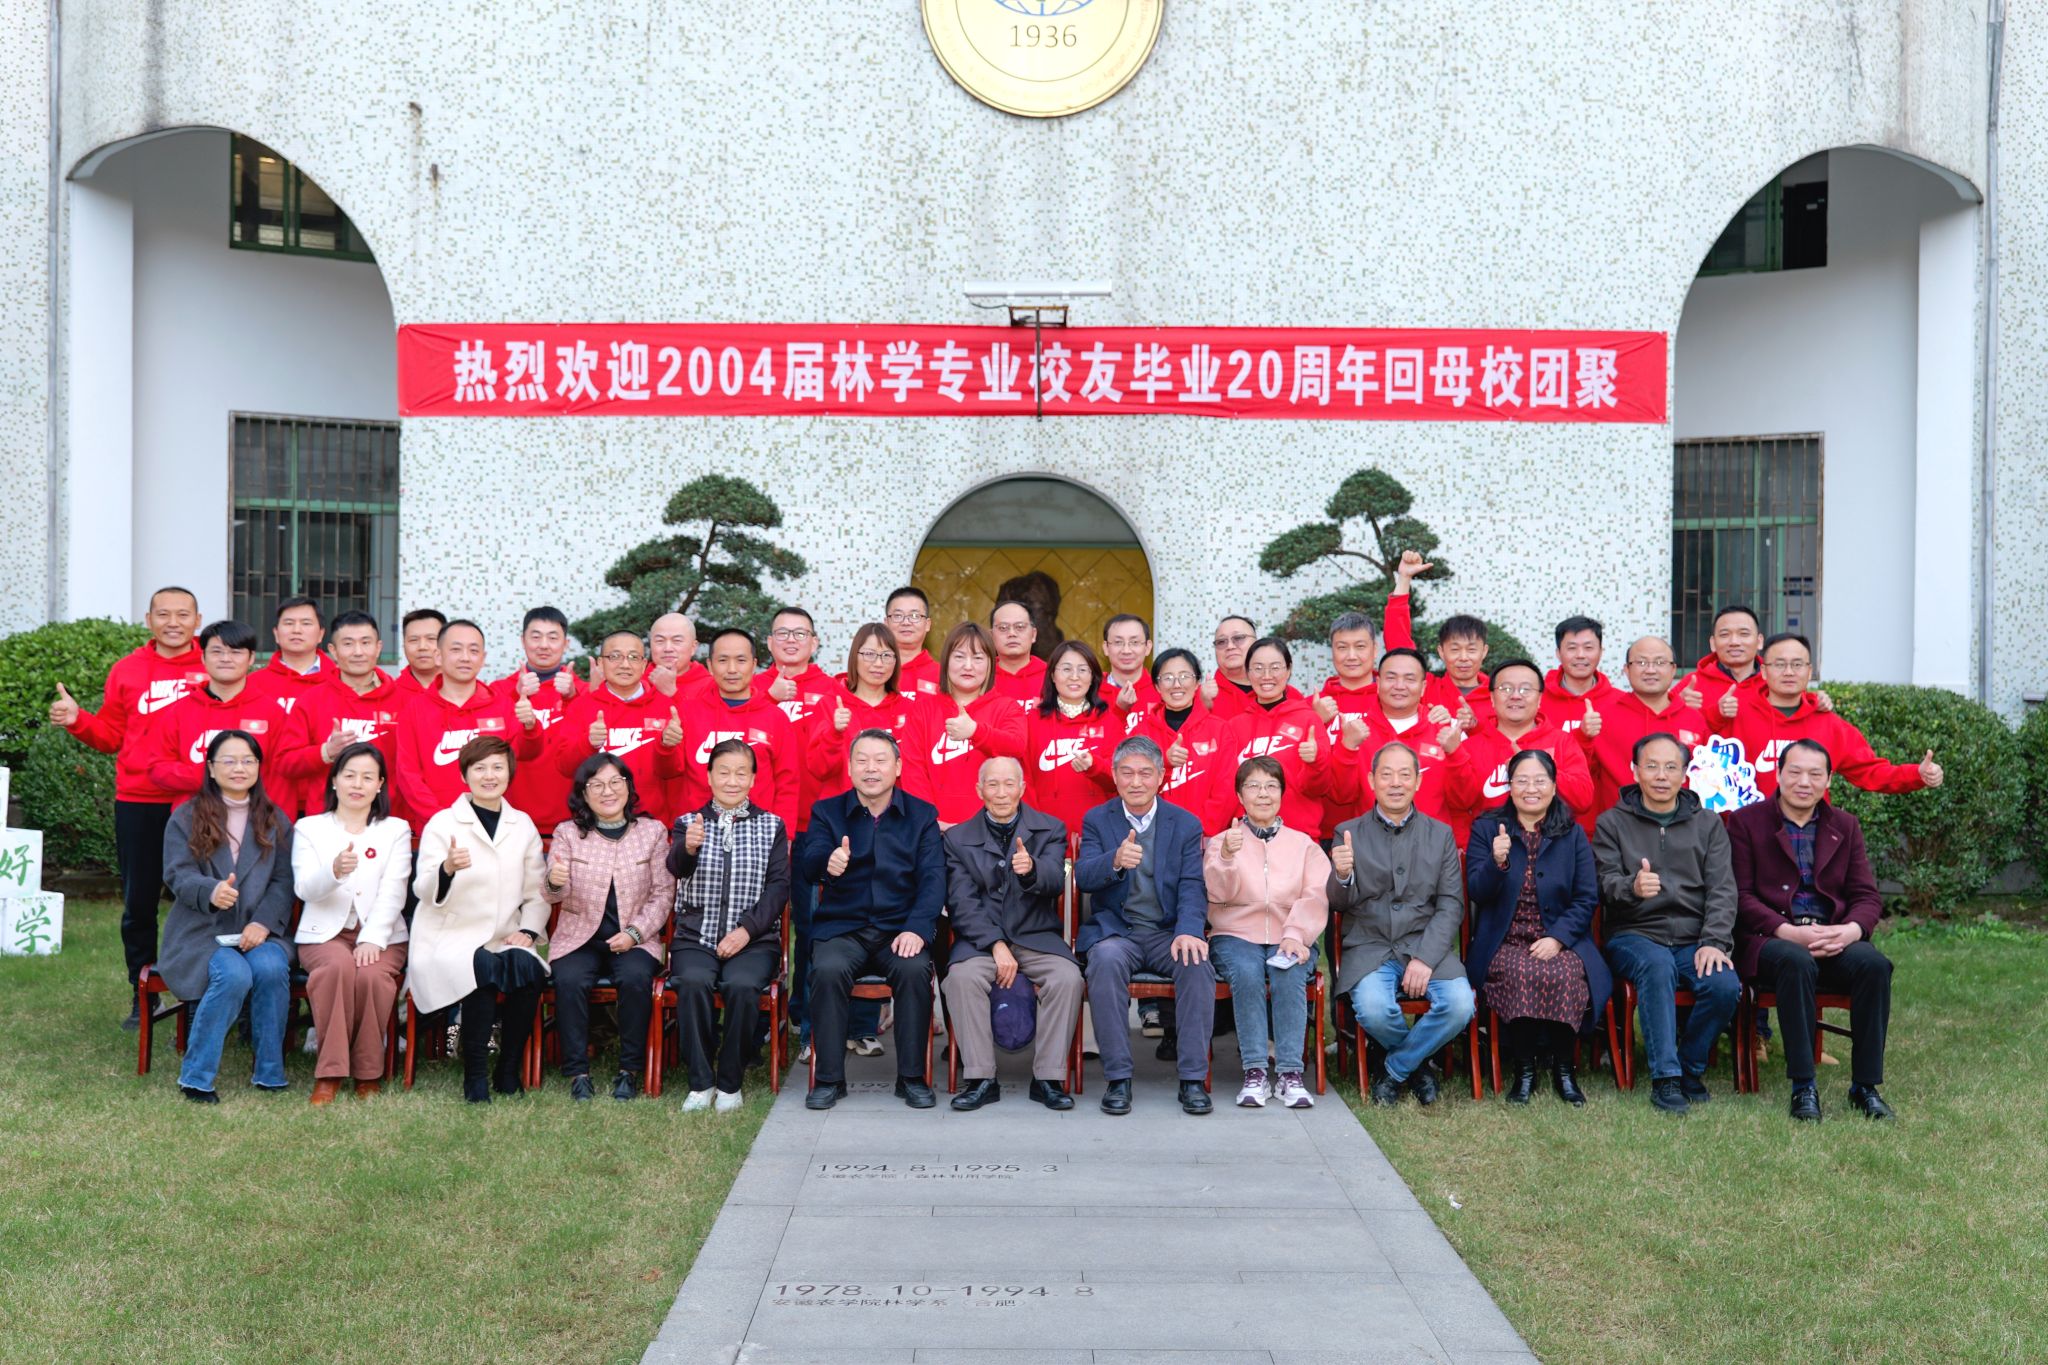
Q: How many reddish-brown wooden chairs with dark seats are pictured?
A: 13